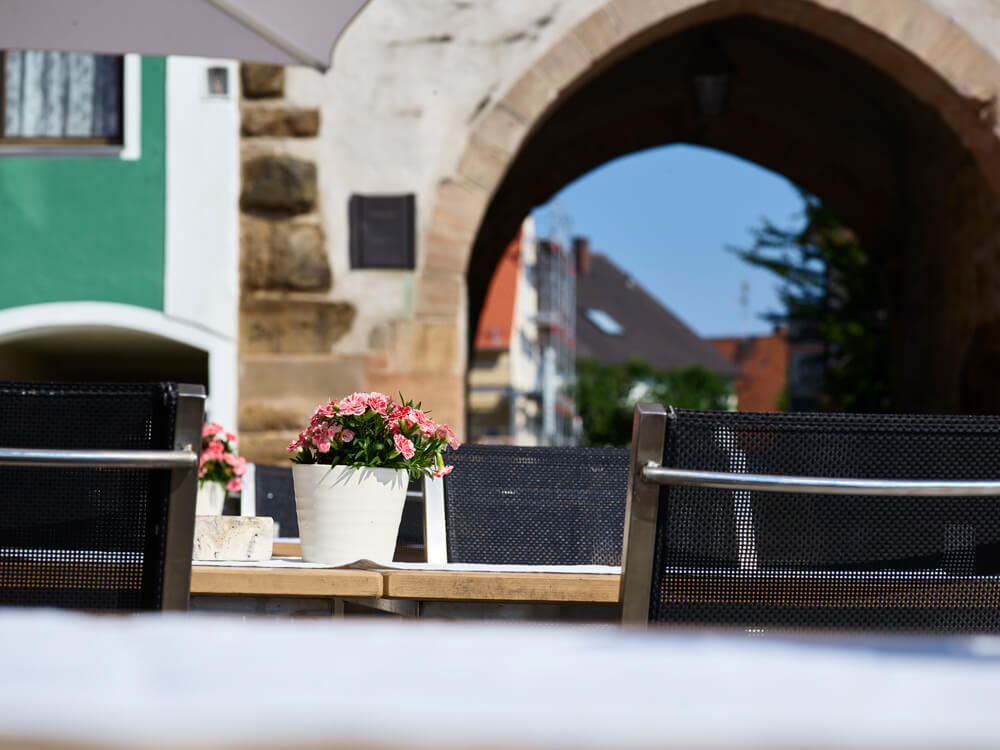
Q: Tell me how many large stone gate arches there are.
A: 1